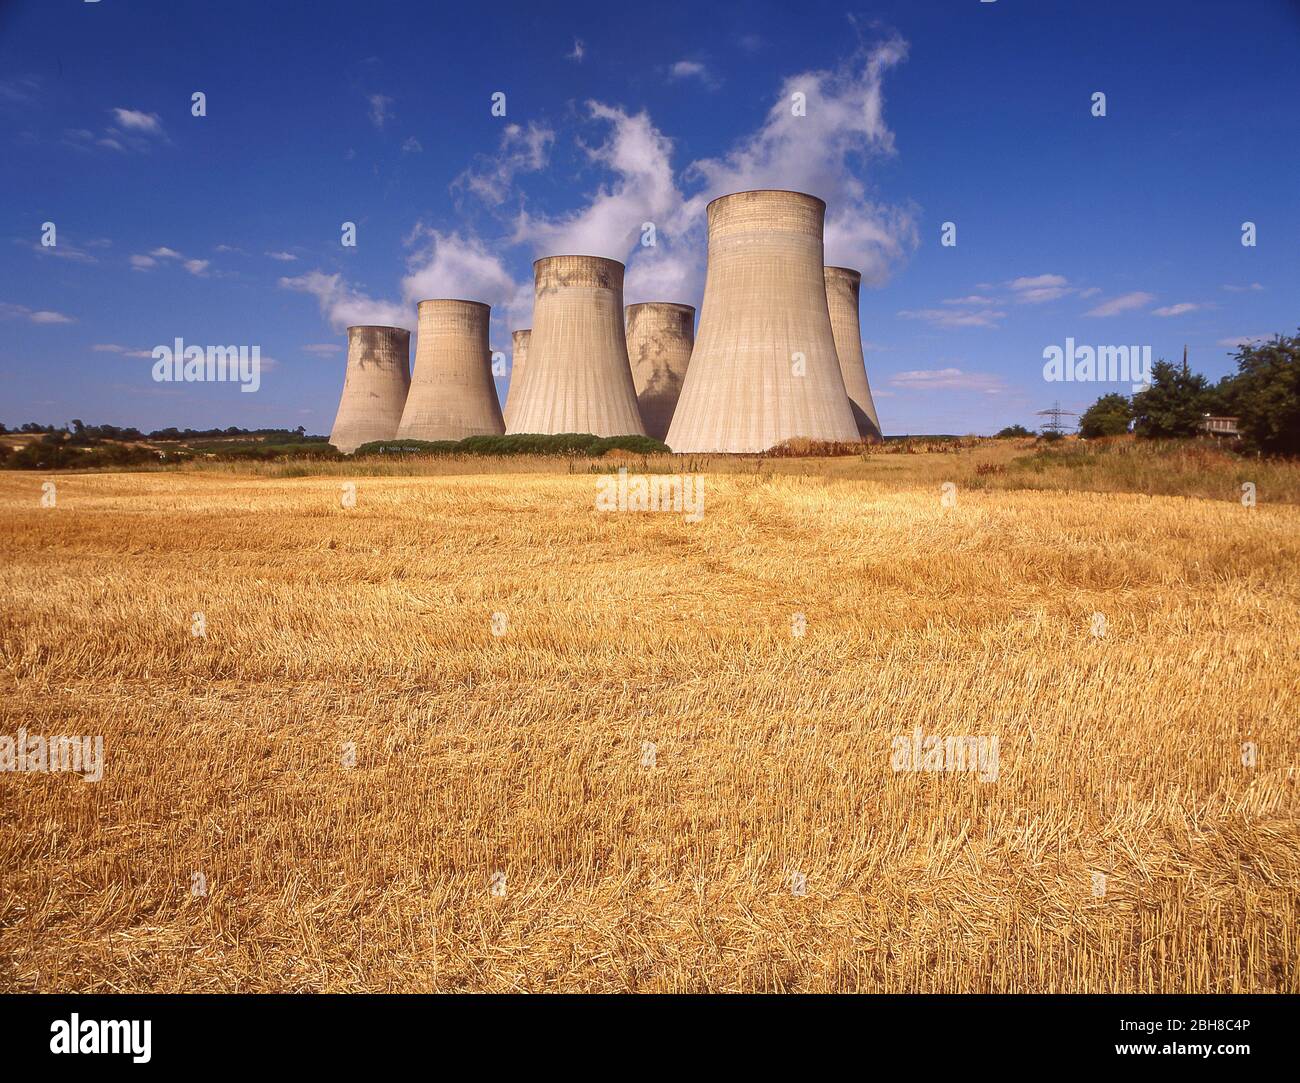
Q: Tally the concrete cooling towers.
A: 7